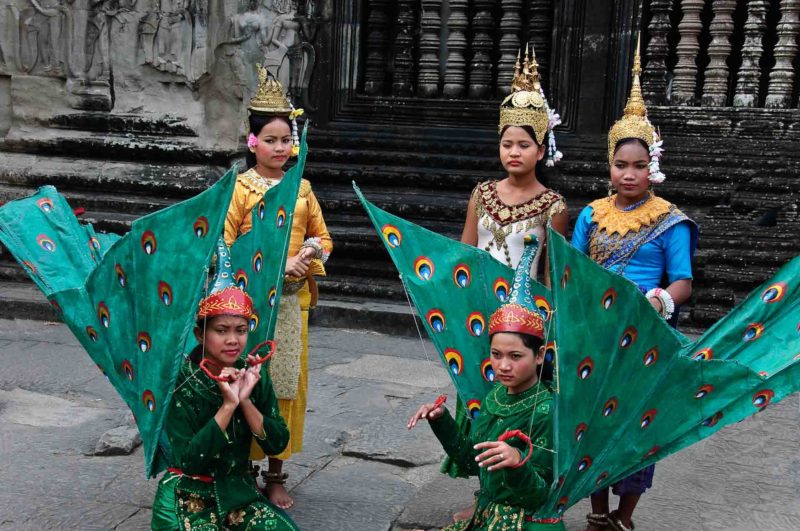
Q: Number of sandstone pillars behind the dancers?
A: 12